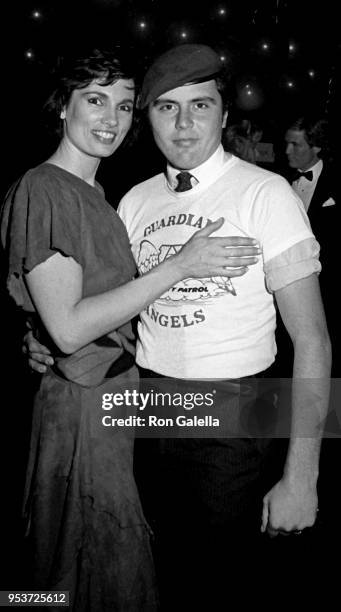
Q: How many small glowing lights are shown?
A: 12